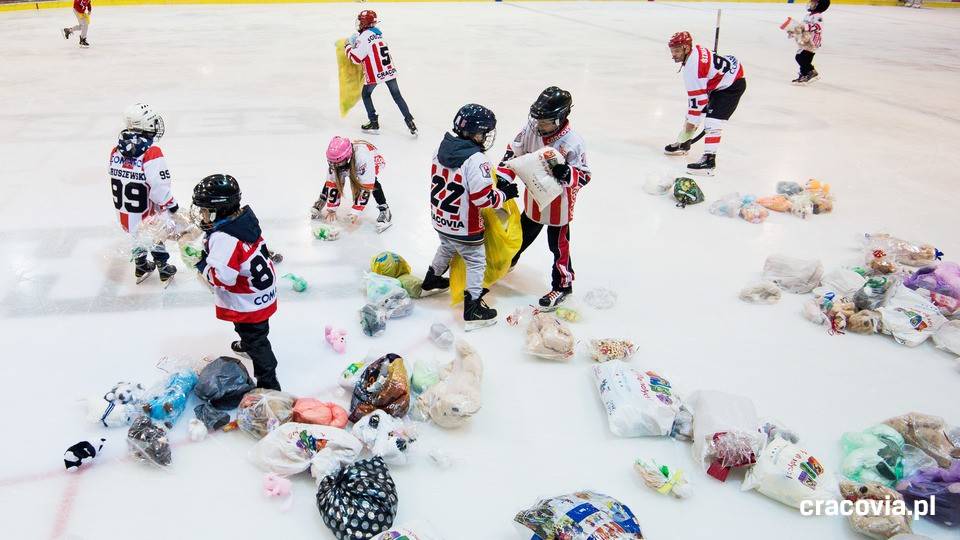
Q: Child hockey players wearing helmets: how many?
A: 7